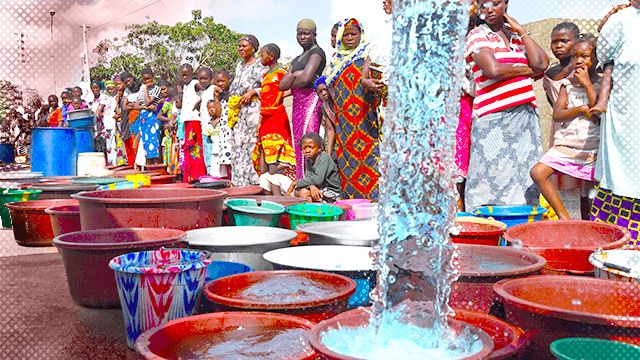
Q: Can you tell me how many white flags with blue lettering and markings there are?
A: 0